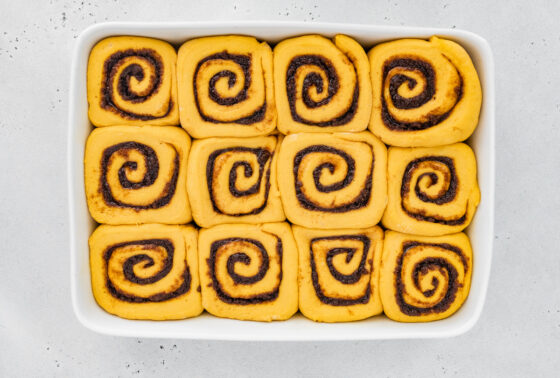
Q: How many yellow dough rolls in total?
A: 12